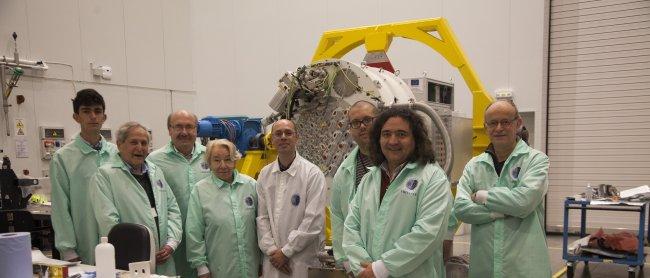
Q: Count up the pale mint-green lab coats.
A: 7